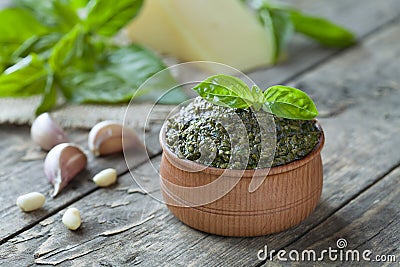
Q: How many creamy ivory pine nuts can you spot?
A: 3